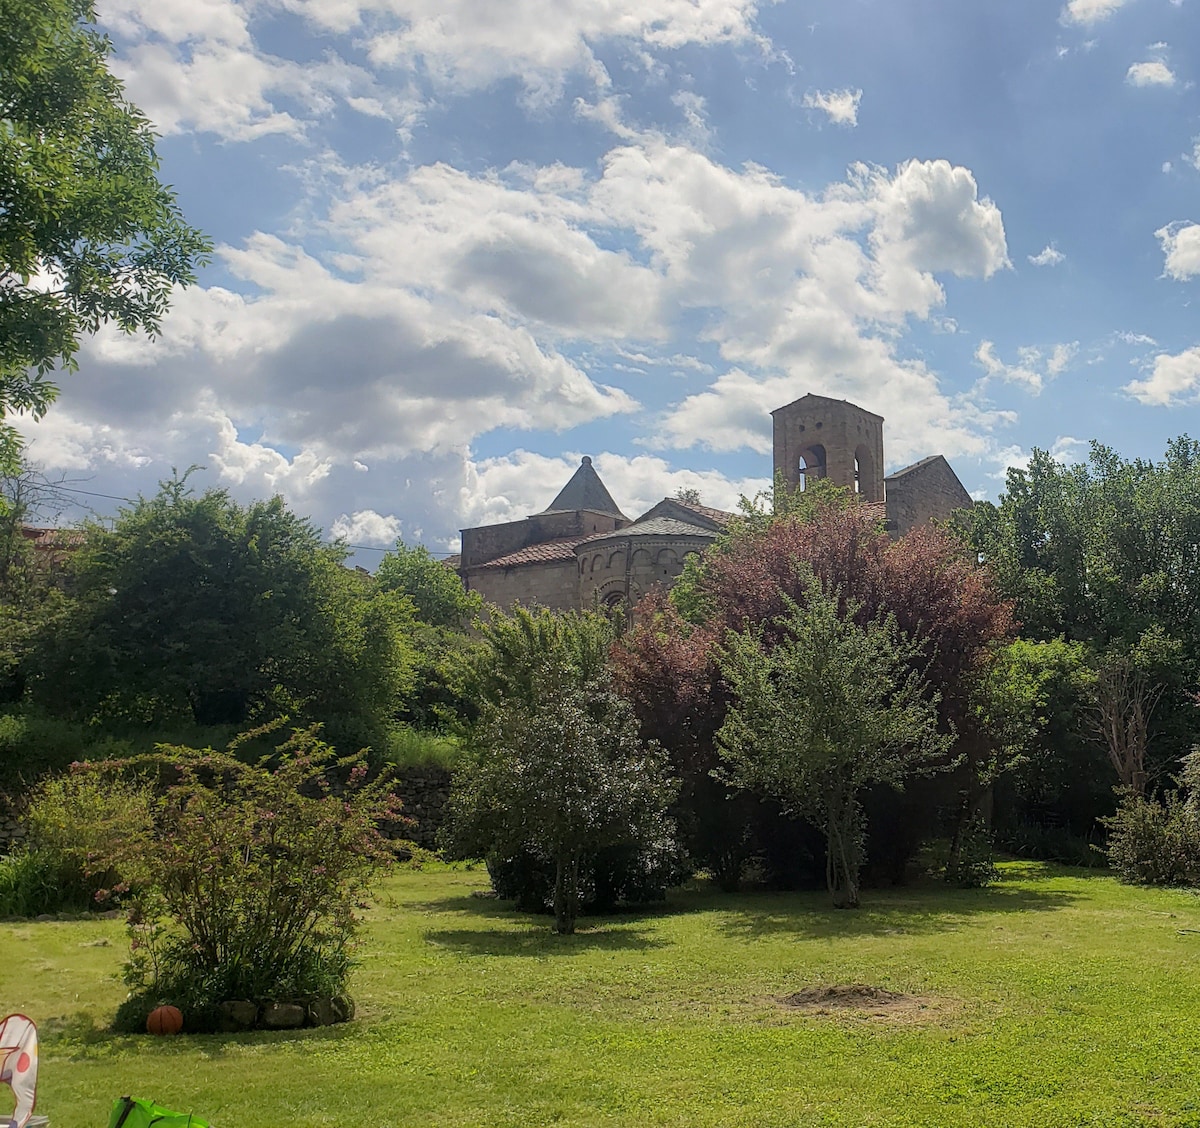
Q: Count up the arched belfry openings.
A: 2